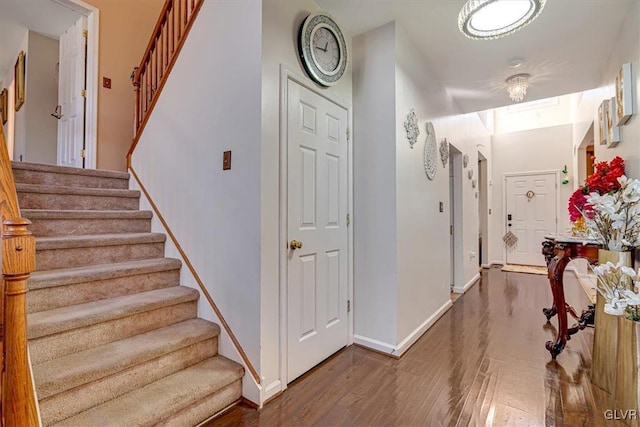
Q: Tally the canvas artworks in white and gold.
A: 3